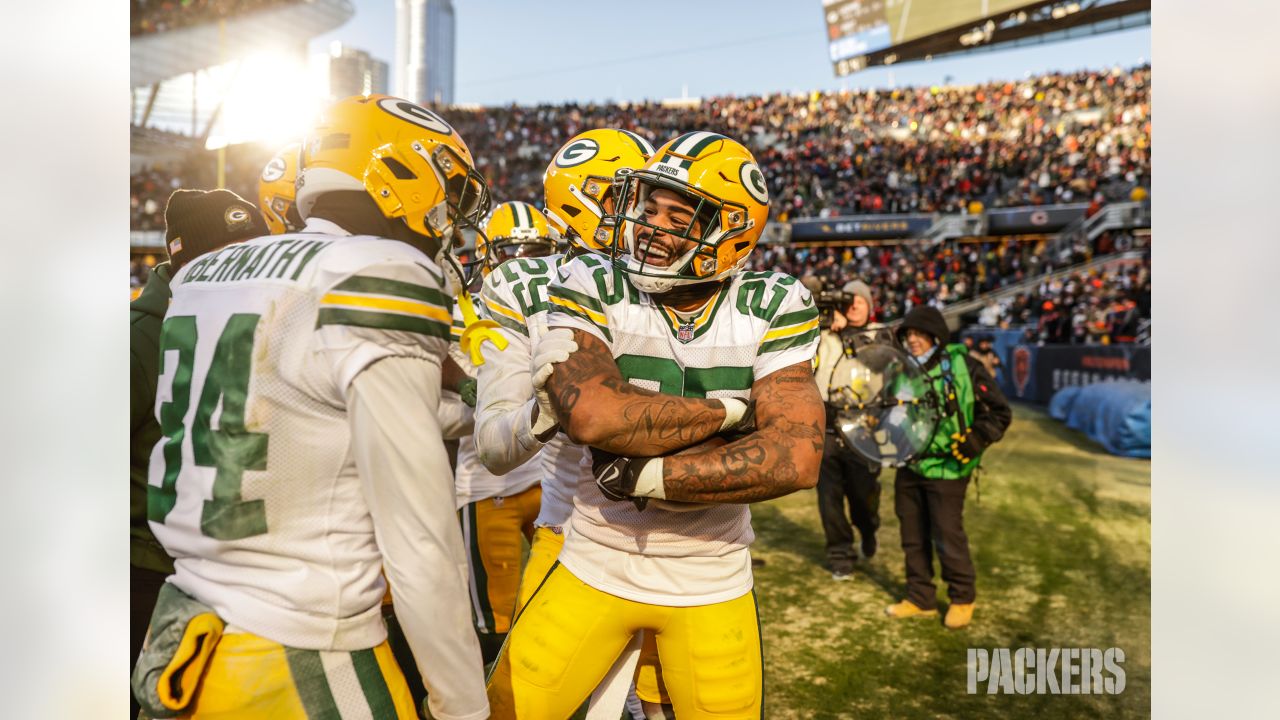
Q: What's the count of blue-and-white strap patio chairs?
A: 0